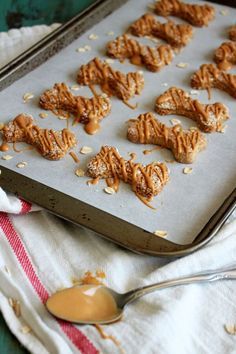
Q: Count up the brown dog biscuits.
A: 12